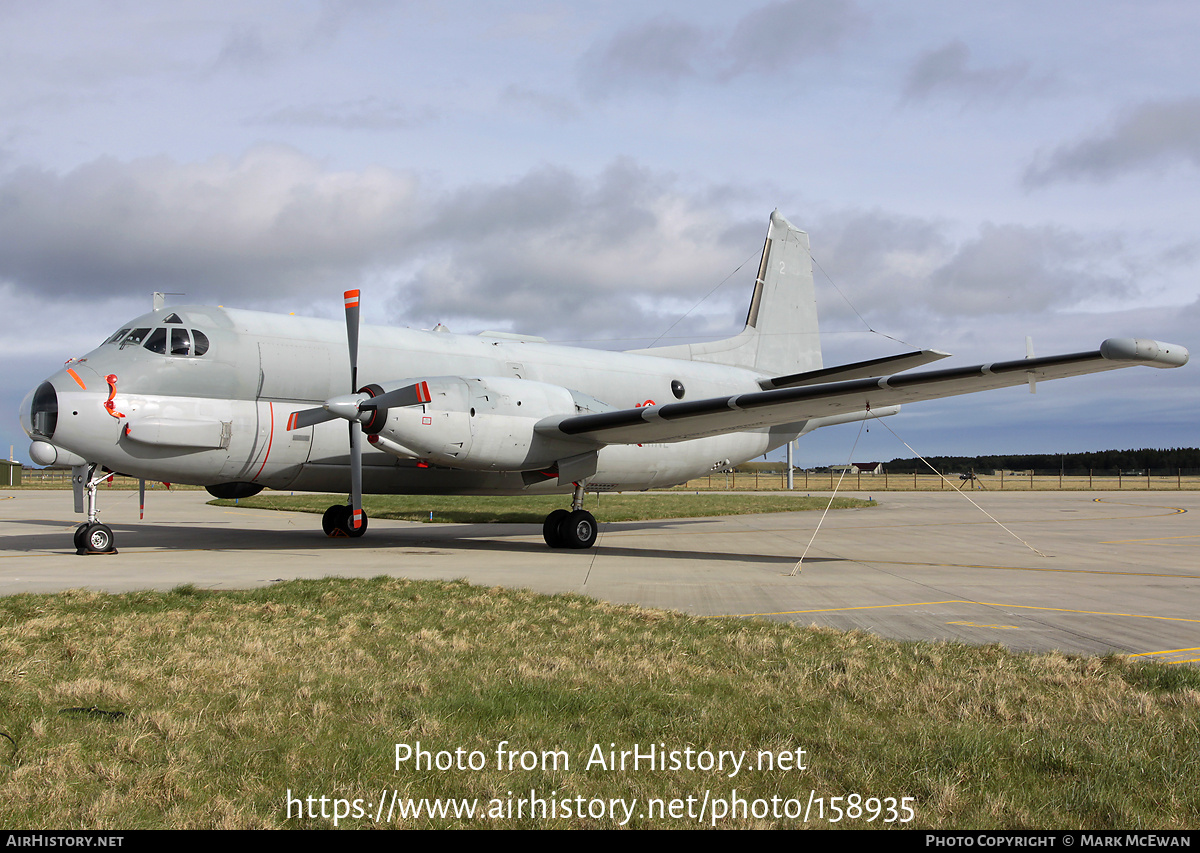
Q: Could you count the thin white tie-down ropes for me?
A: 2